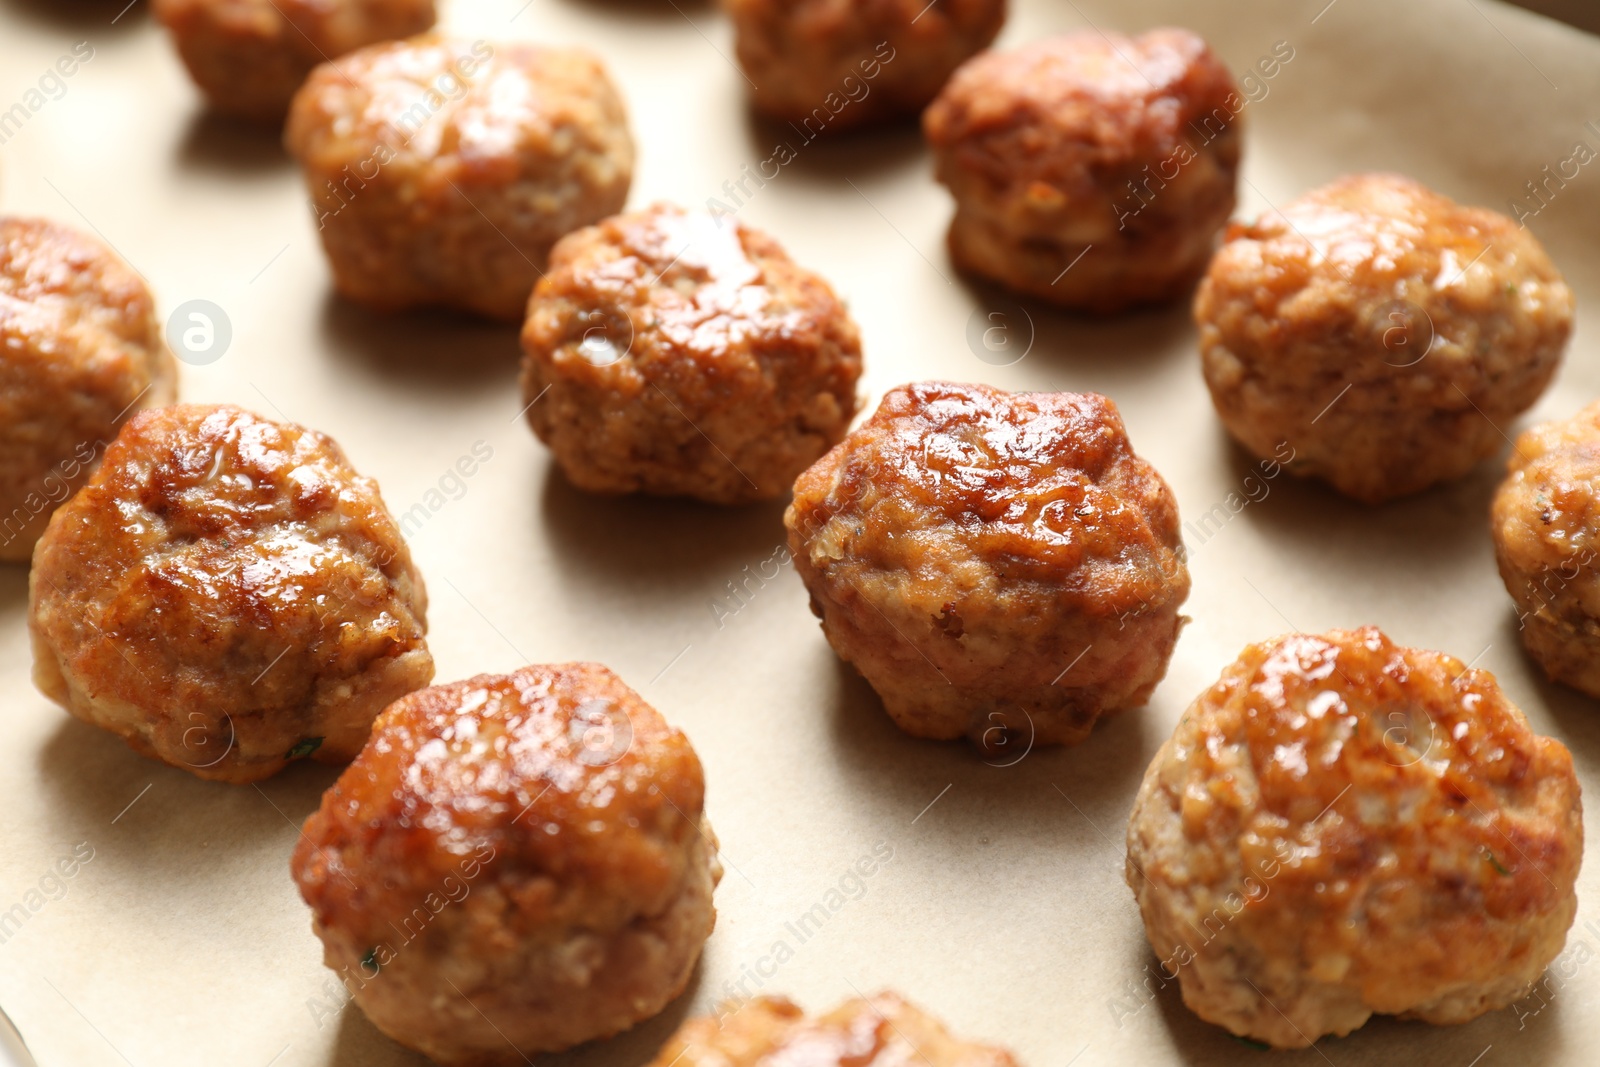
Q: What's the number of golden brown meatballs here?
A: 13